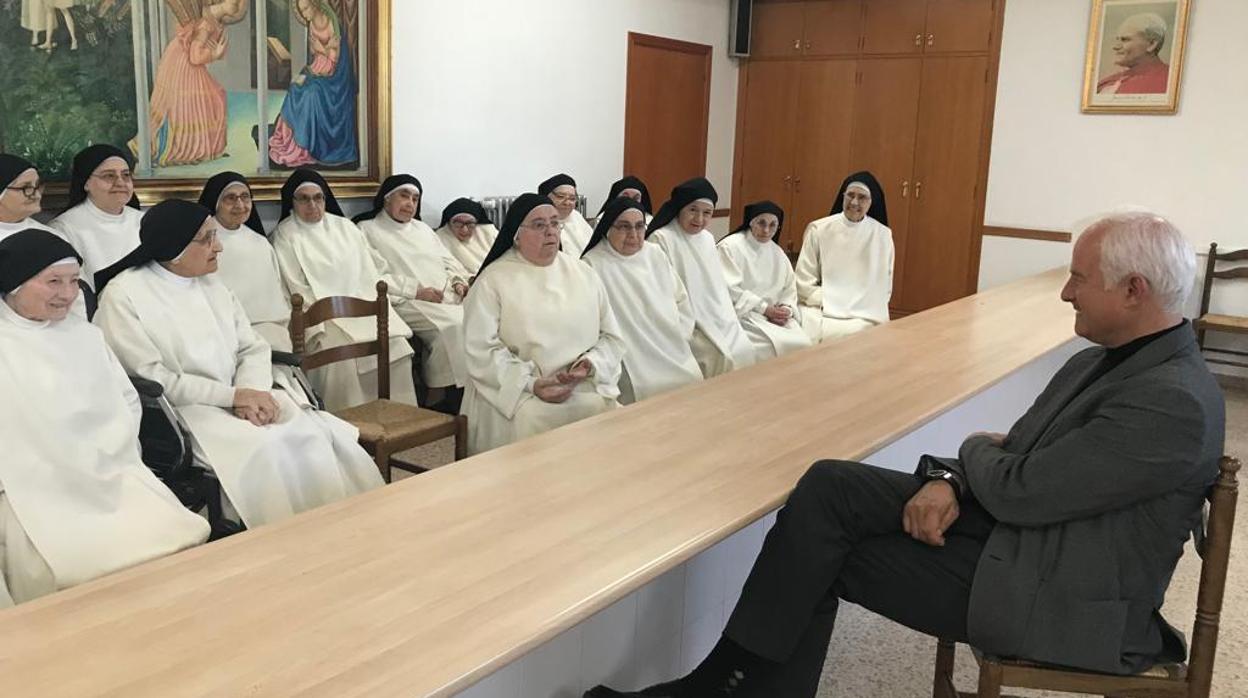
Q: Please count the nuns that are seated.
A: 15